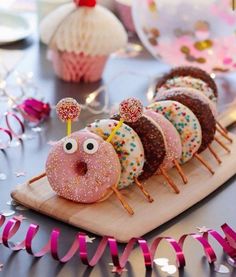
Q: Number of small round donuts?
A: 9